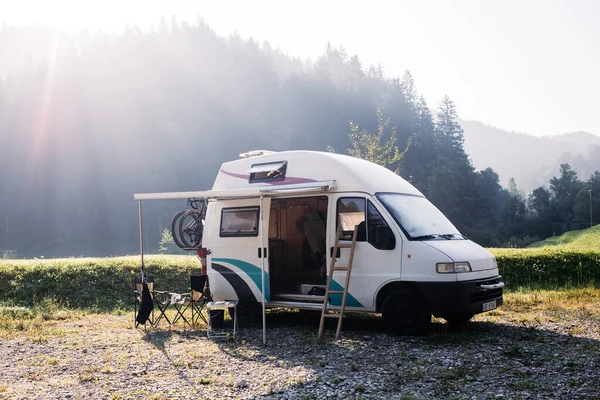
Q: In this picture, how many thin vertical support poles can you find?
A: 2